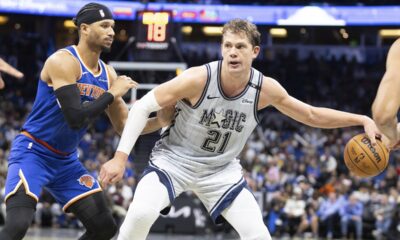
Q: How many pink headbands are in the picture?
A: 0